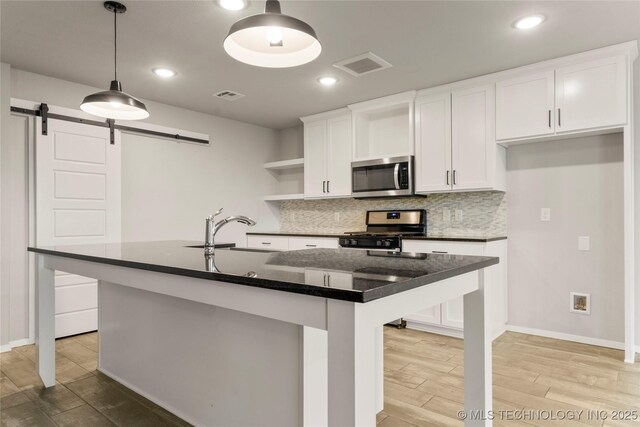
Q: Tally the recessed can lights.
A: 4